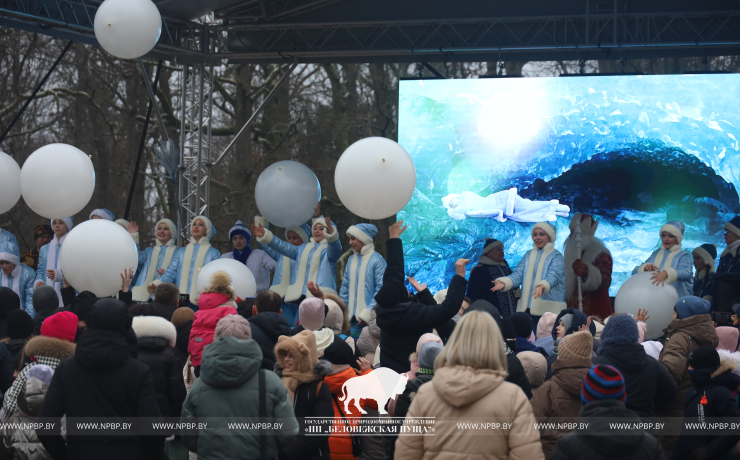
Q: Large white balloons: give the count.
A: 8